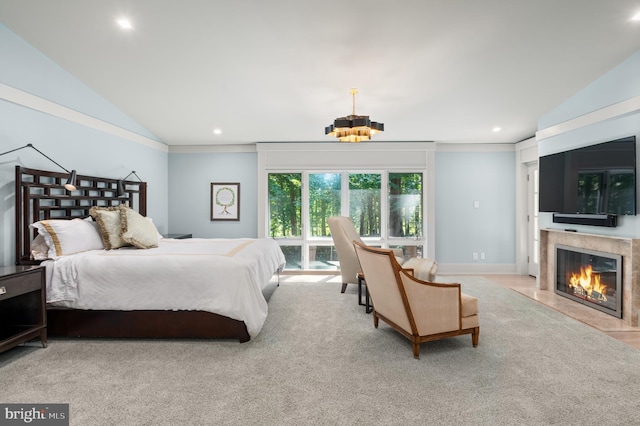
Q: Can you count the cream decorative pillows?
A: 2